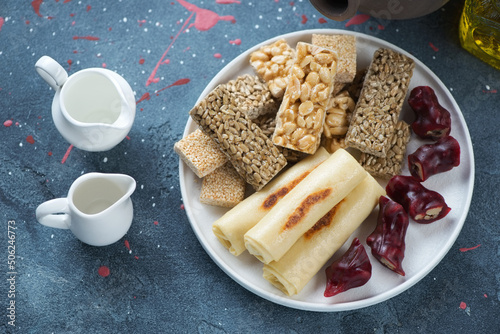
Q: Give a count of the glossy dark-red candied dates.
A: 5